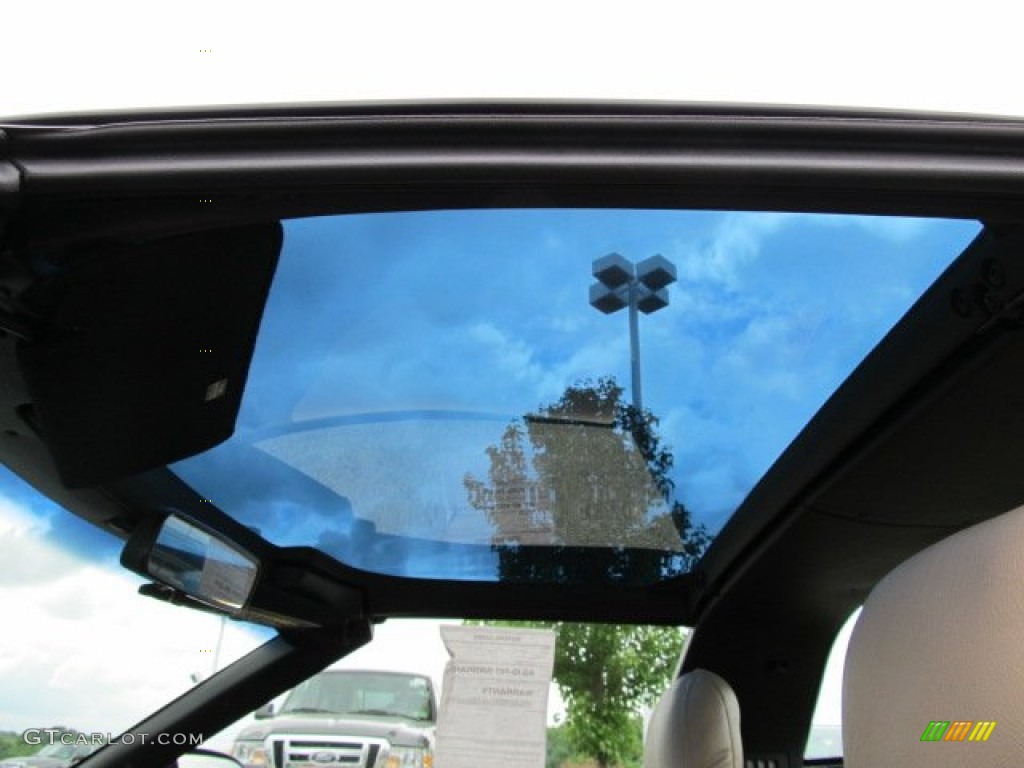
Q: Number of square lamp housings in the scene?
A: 4